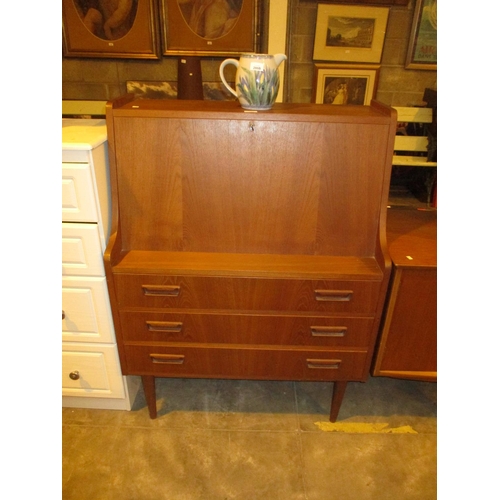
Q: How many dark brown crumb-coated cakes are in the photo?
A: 0